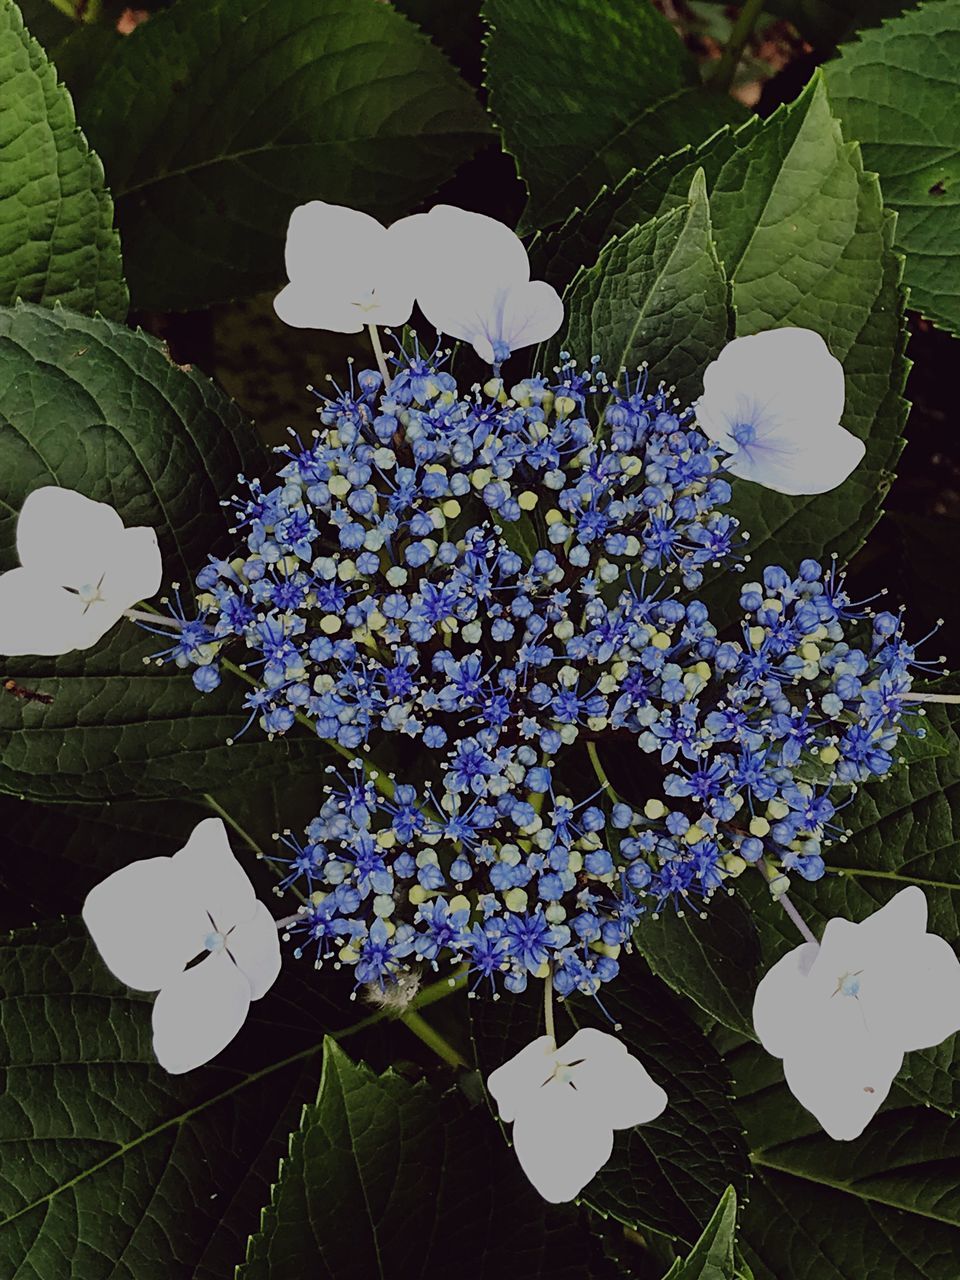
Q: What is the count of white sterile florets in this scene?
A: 7